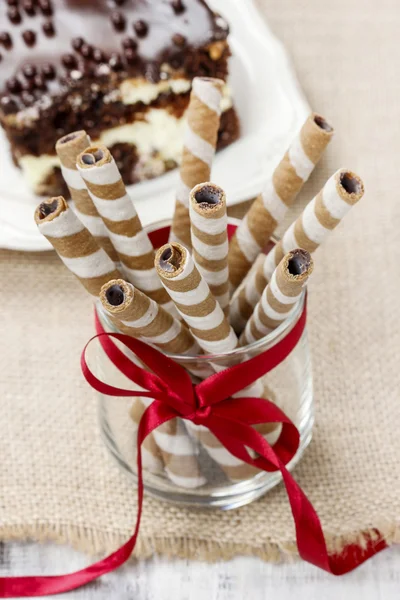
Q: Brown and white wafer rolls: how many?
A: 10